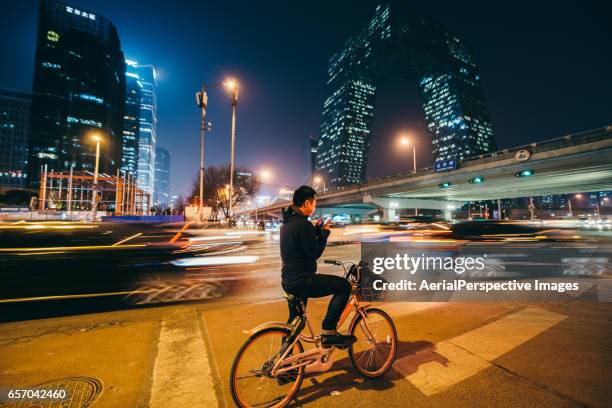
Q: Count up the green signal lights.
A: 3